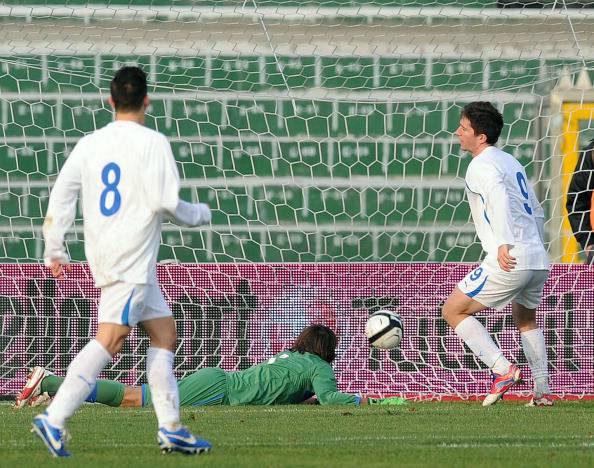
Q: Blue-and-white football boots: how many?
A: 2